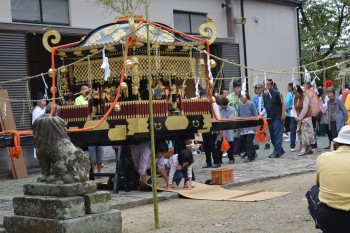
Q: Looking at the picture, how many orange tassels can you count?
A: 3